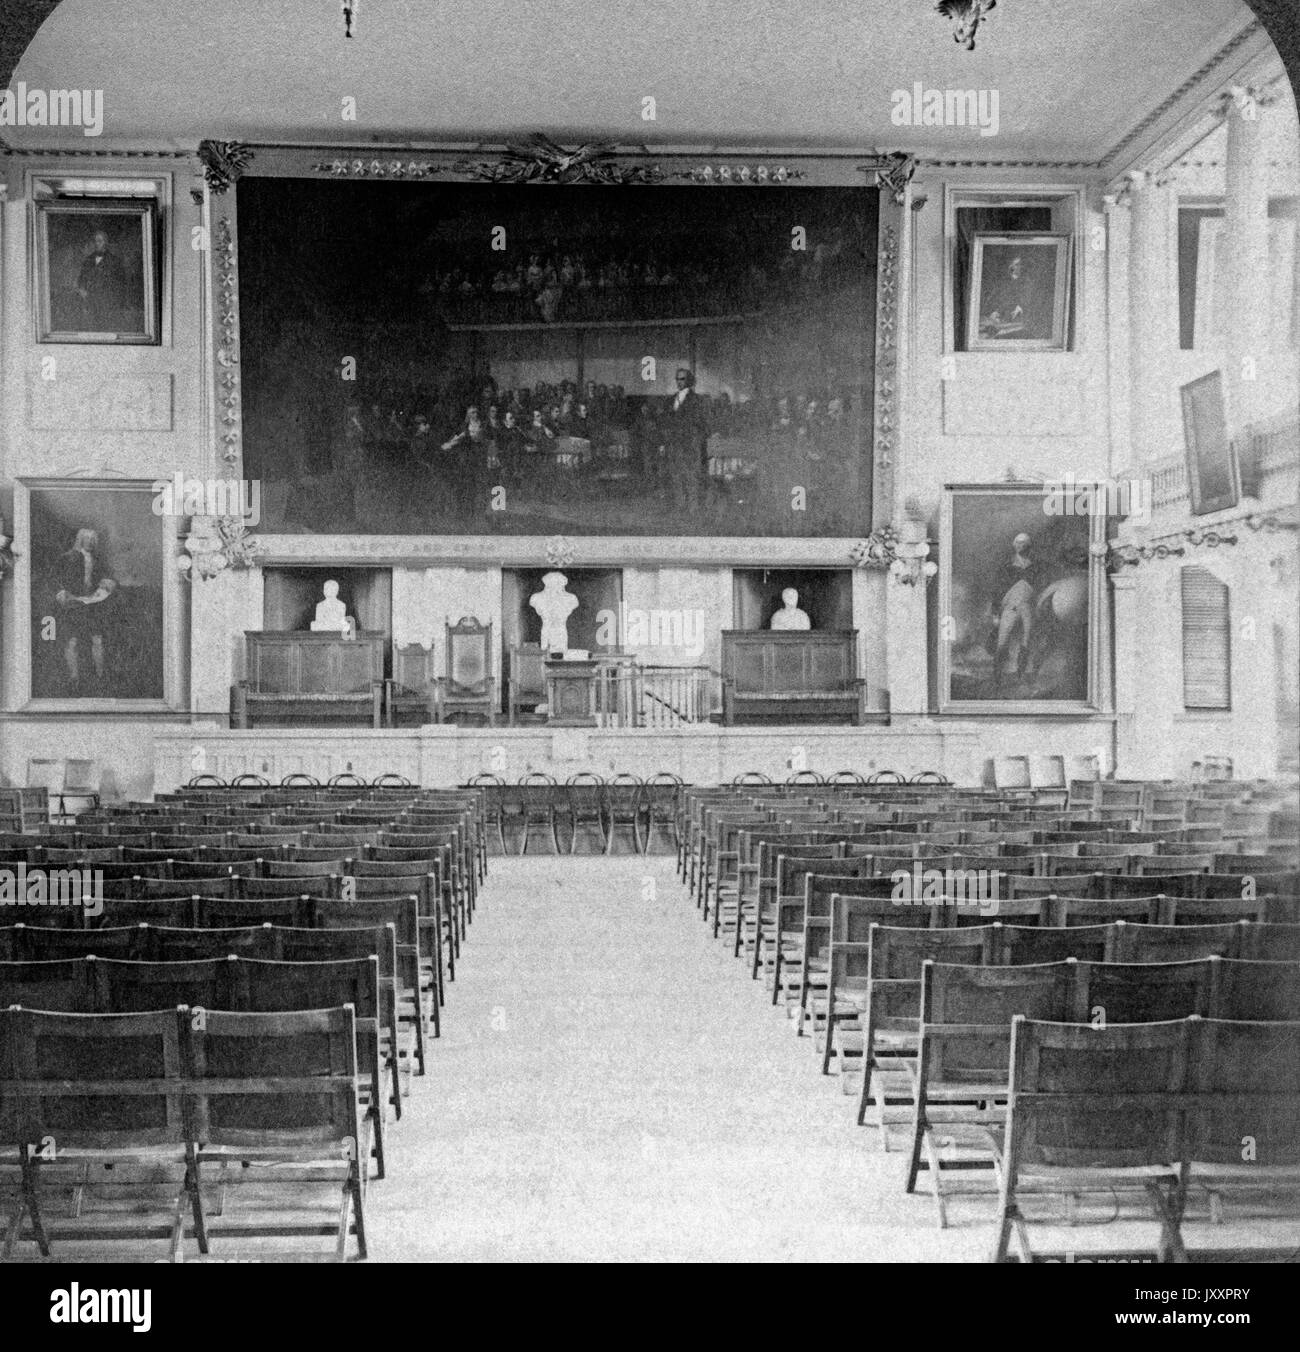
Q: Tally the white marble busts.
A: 3